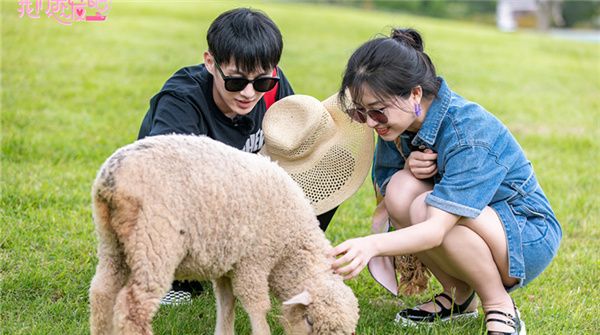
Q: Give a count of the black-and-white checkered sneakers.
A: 1